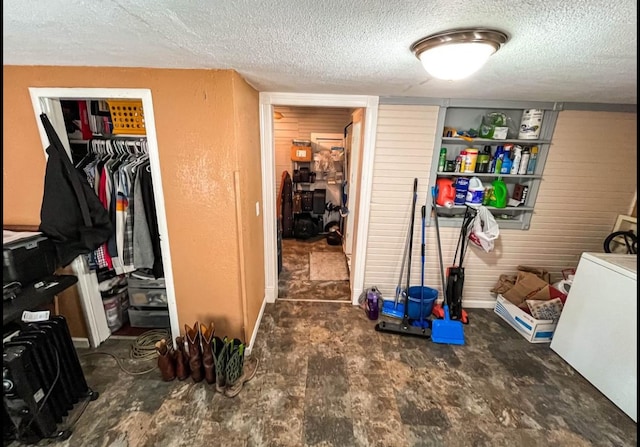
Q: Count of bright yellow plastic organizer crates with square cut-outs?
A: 1